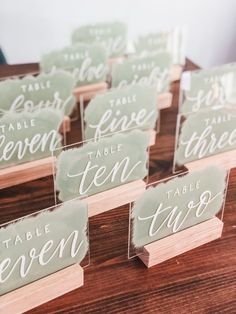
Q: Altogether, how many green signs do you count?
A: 12